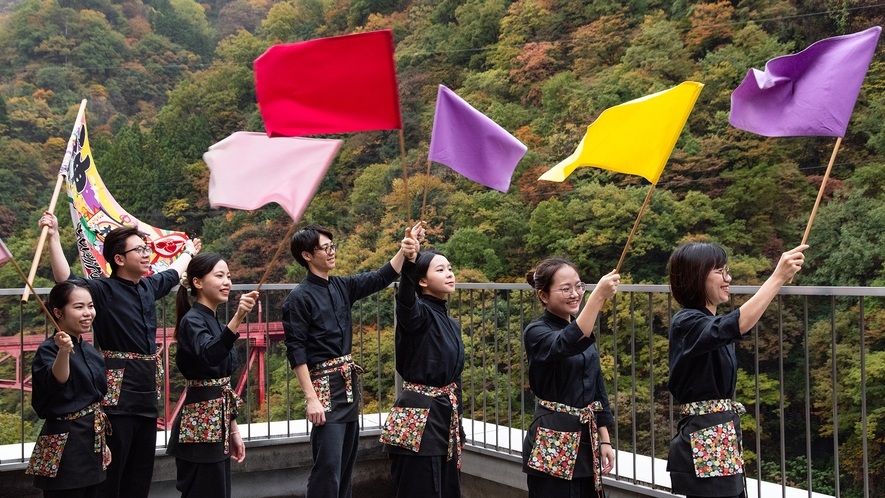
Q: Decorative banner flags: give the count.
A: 1